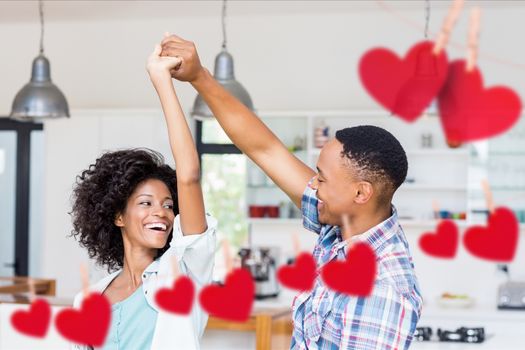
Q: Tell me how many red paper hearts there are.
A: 10